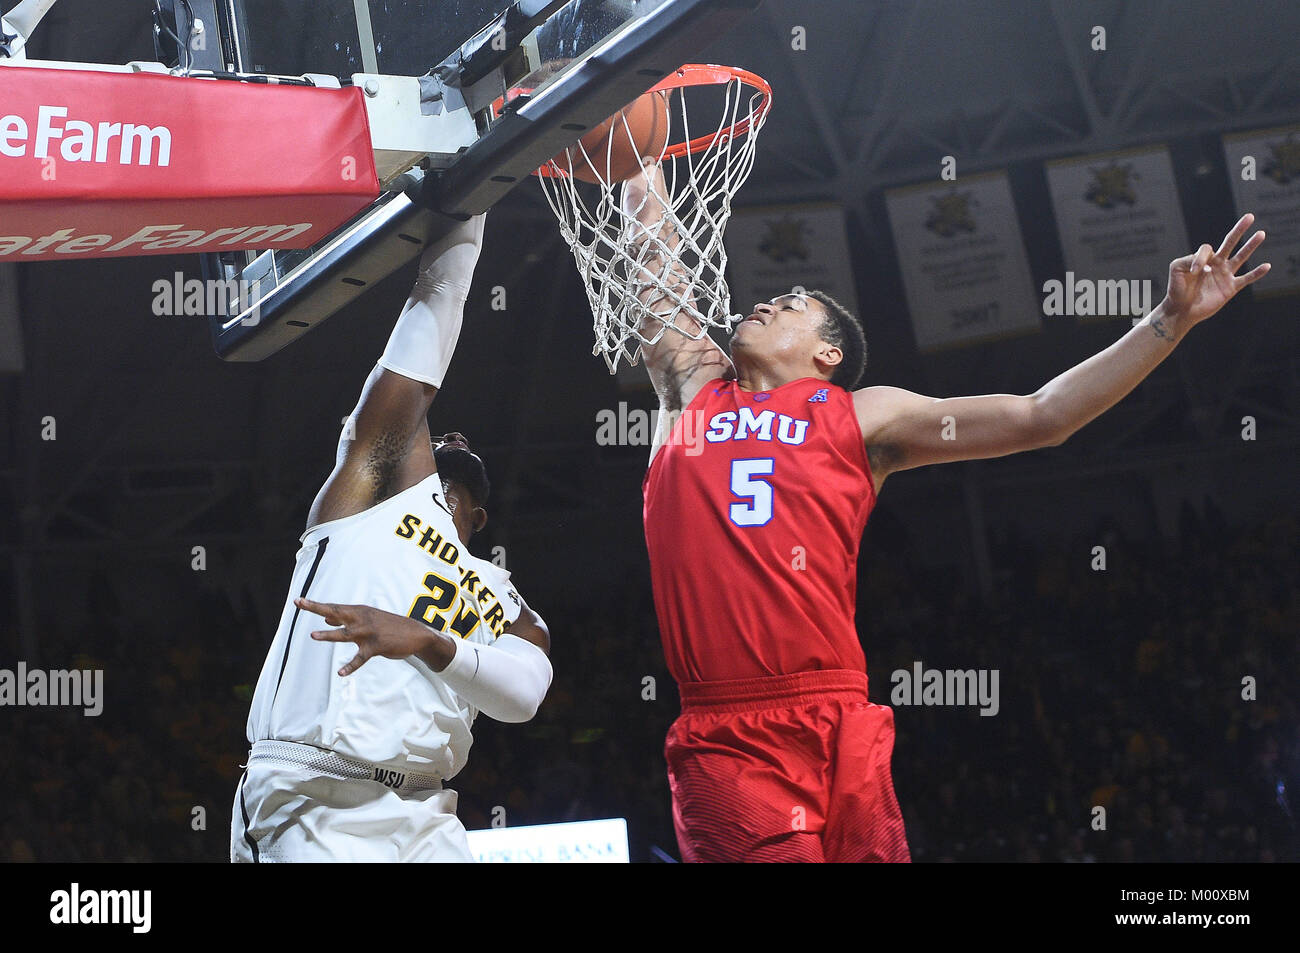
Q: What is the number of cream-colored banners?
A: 4